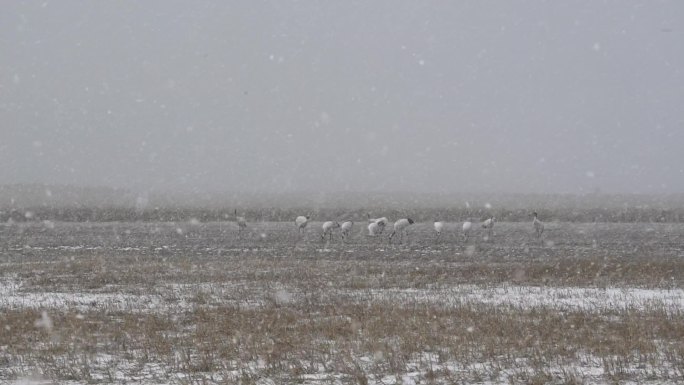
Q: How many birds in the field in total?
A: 11